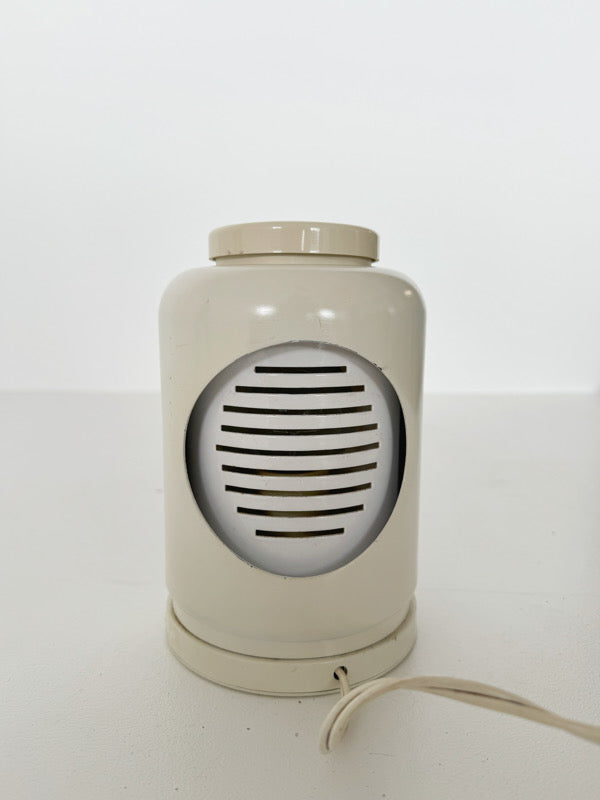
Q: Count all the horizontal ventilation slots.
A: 9